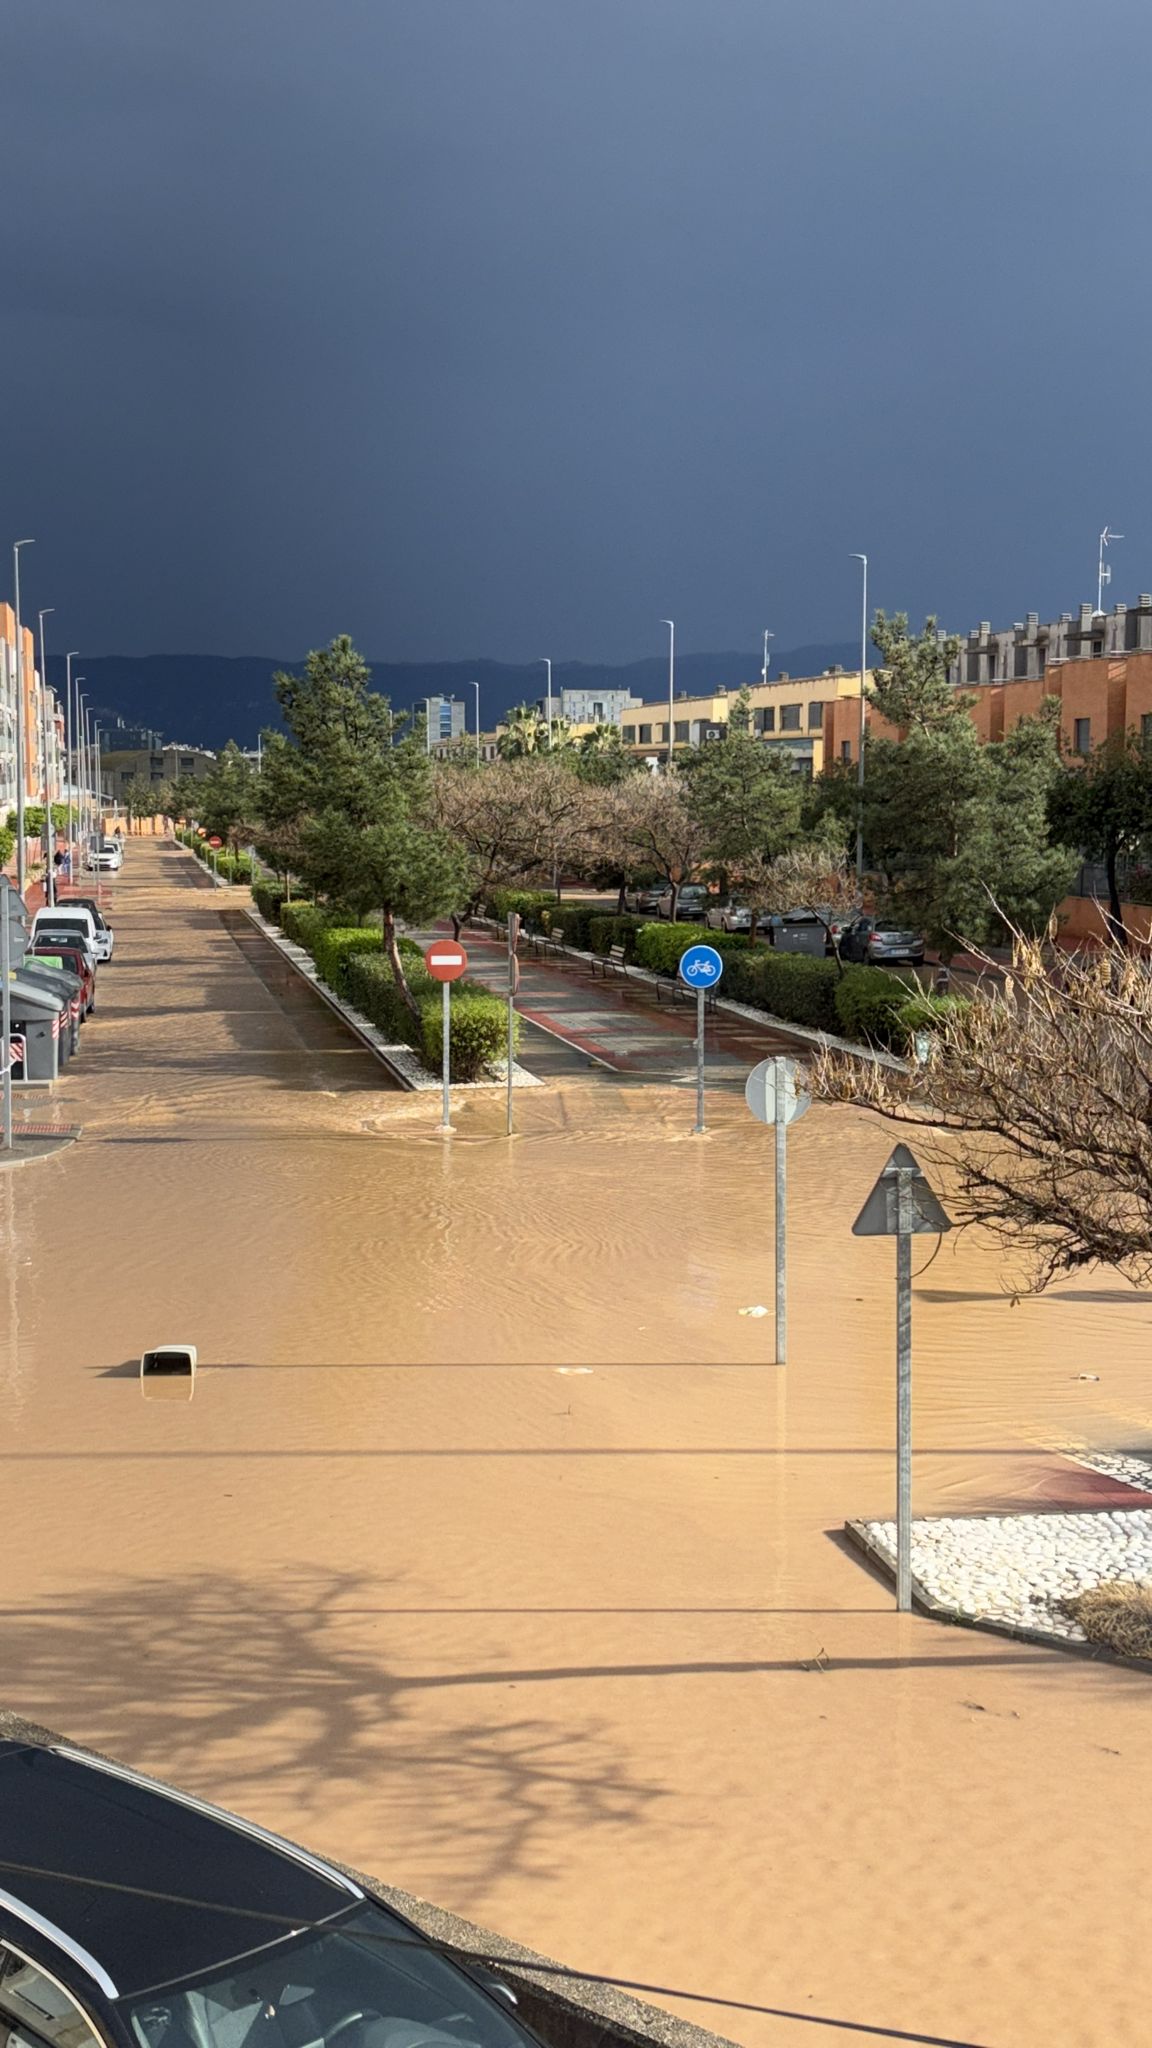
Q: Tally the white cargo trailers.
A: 0